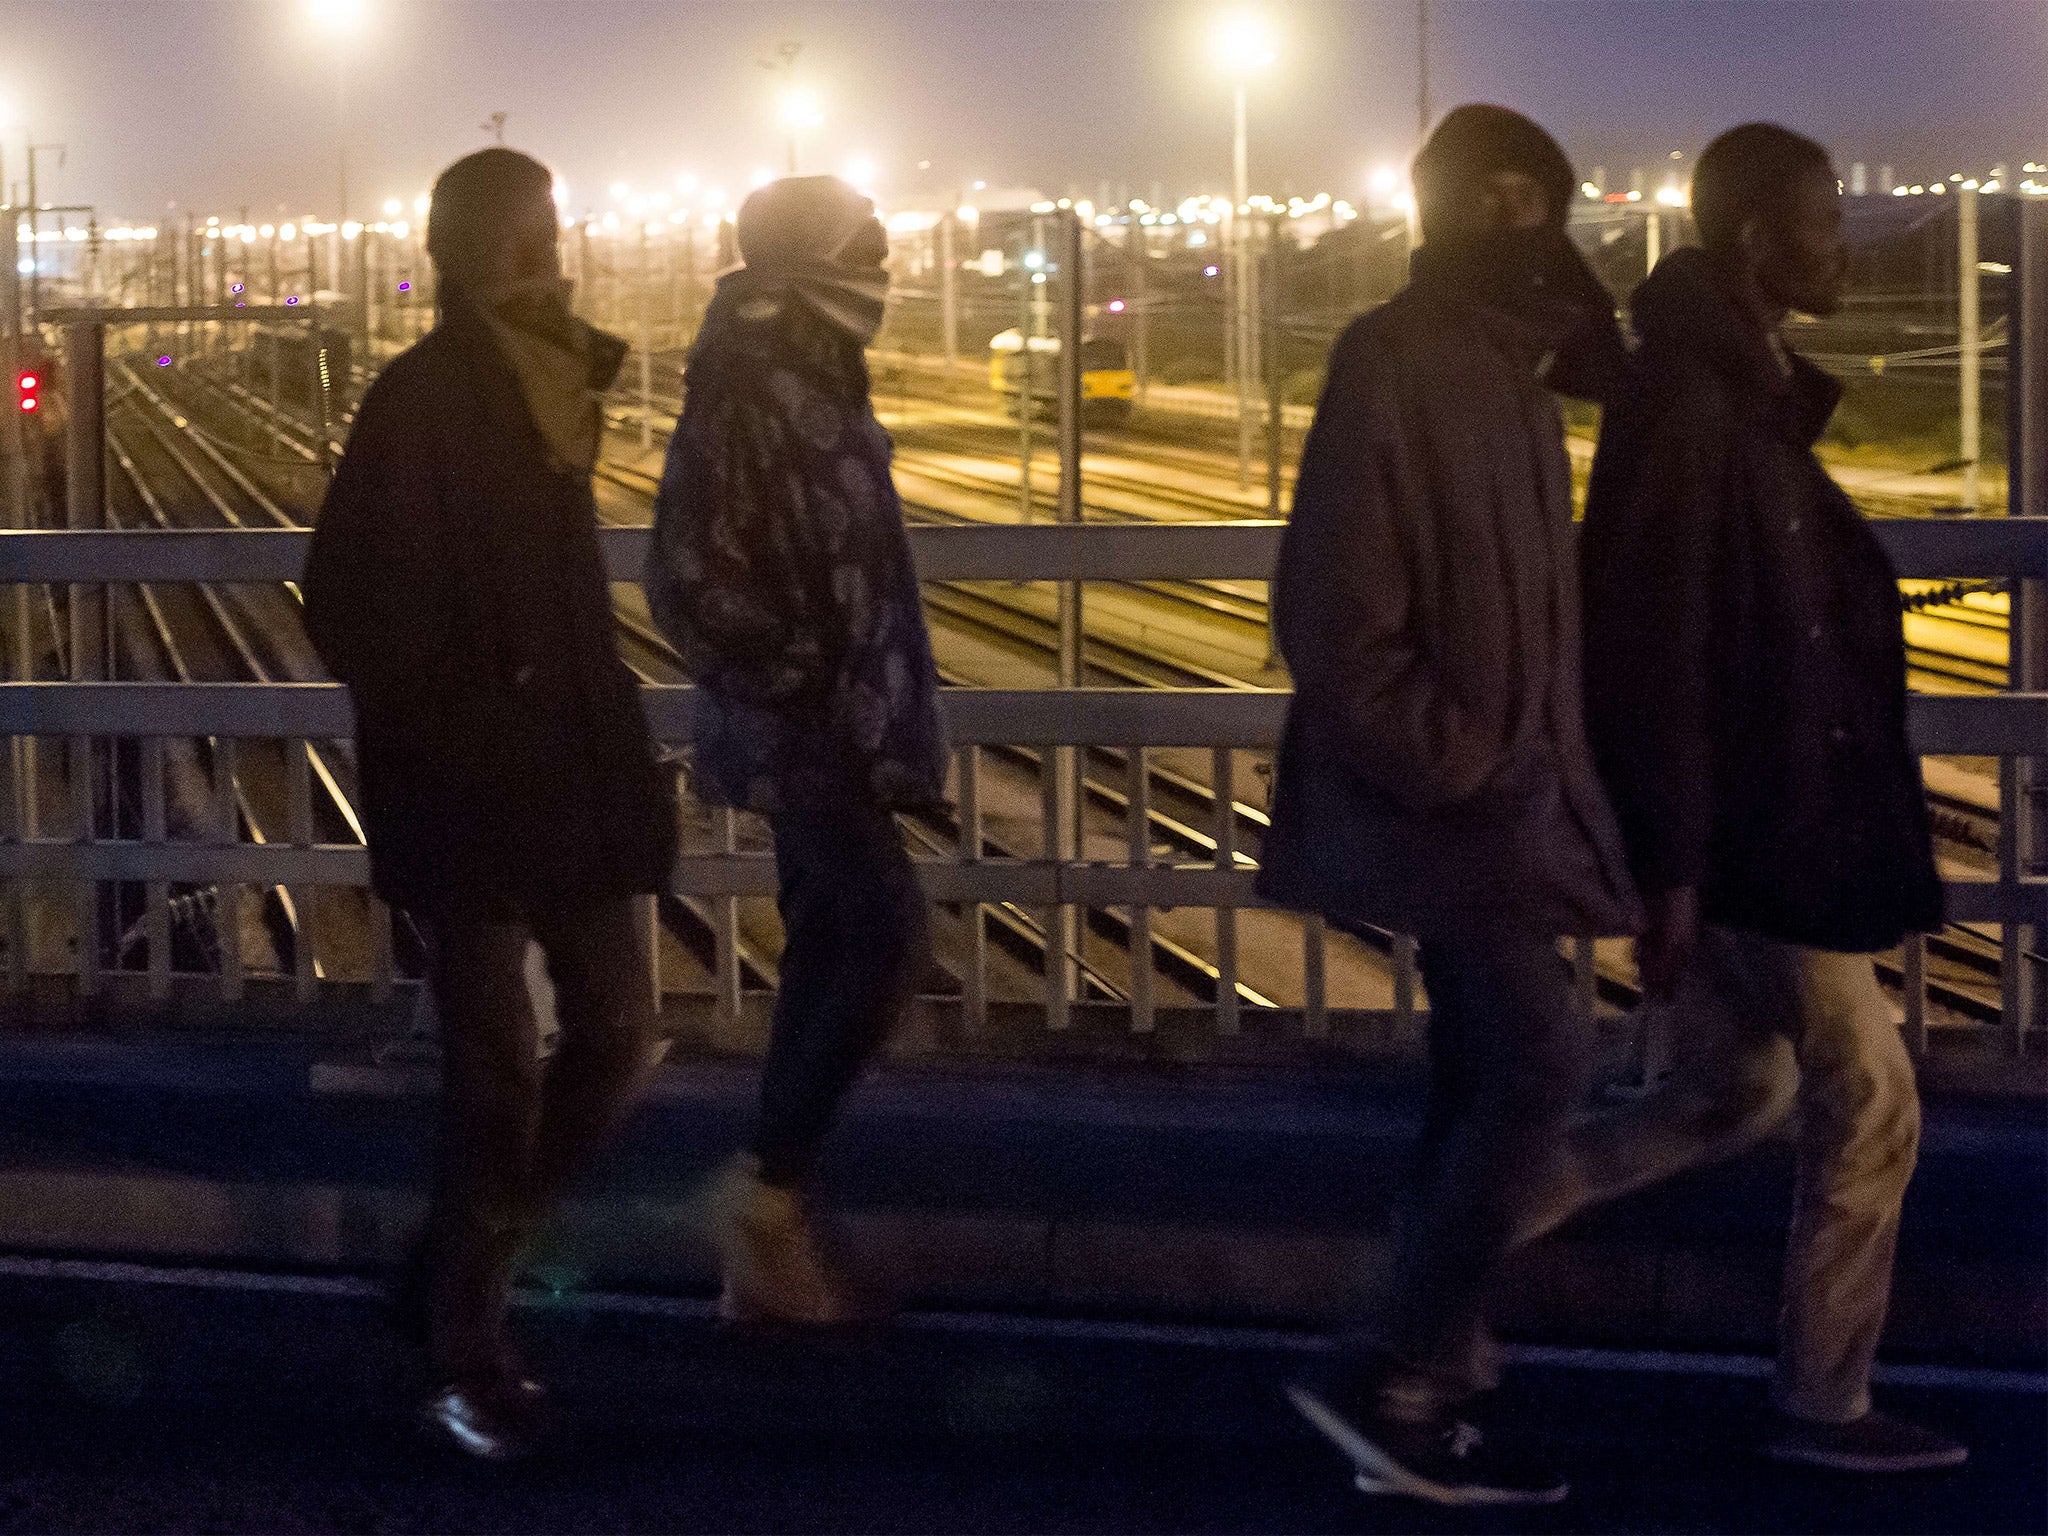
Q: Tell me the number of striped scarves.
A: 1